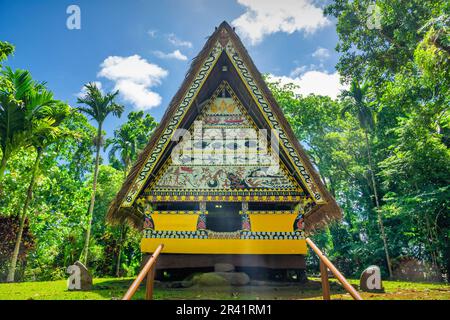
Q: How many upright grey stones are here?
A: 2